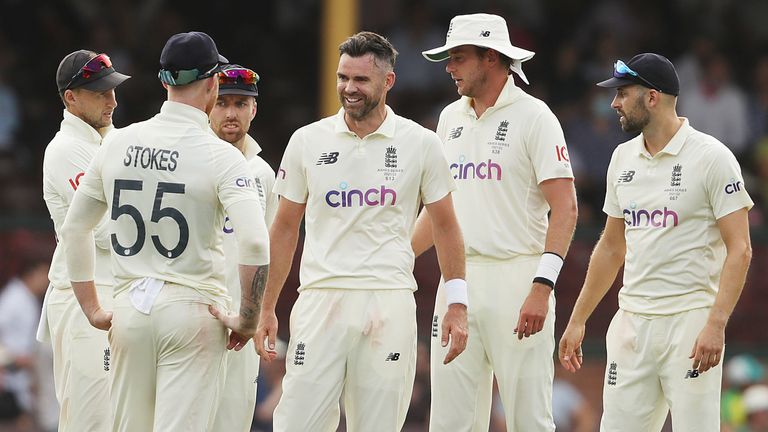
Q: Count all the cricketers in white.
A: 6